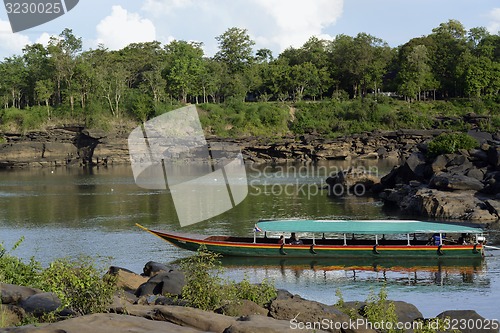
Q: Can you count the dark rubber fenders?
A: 5